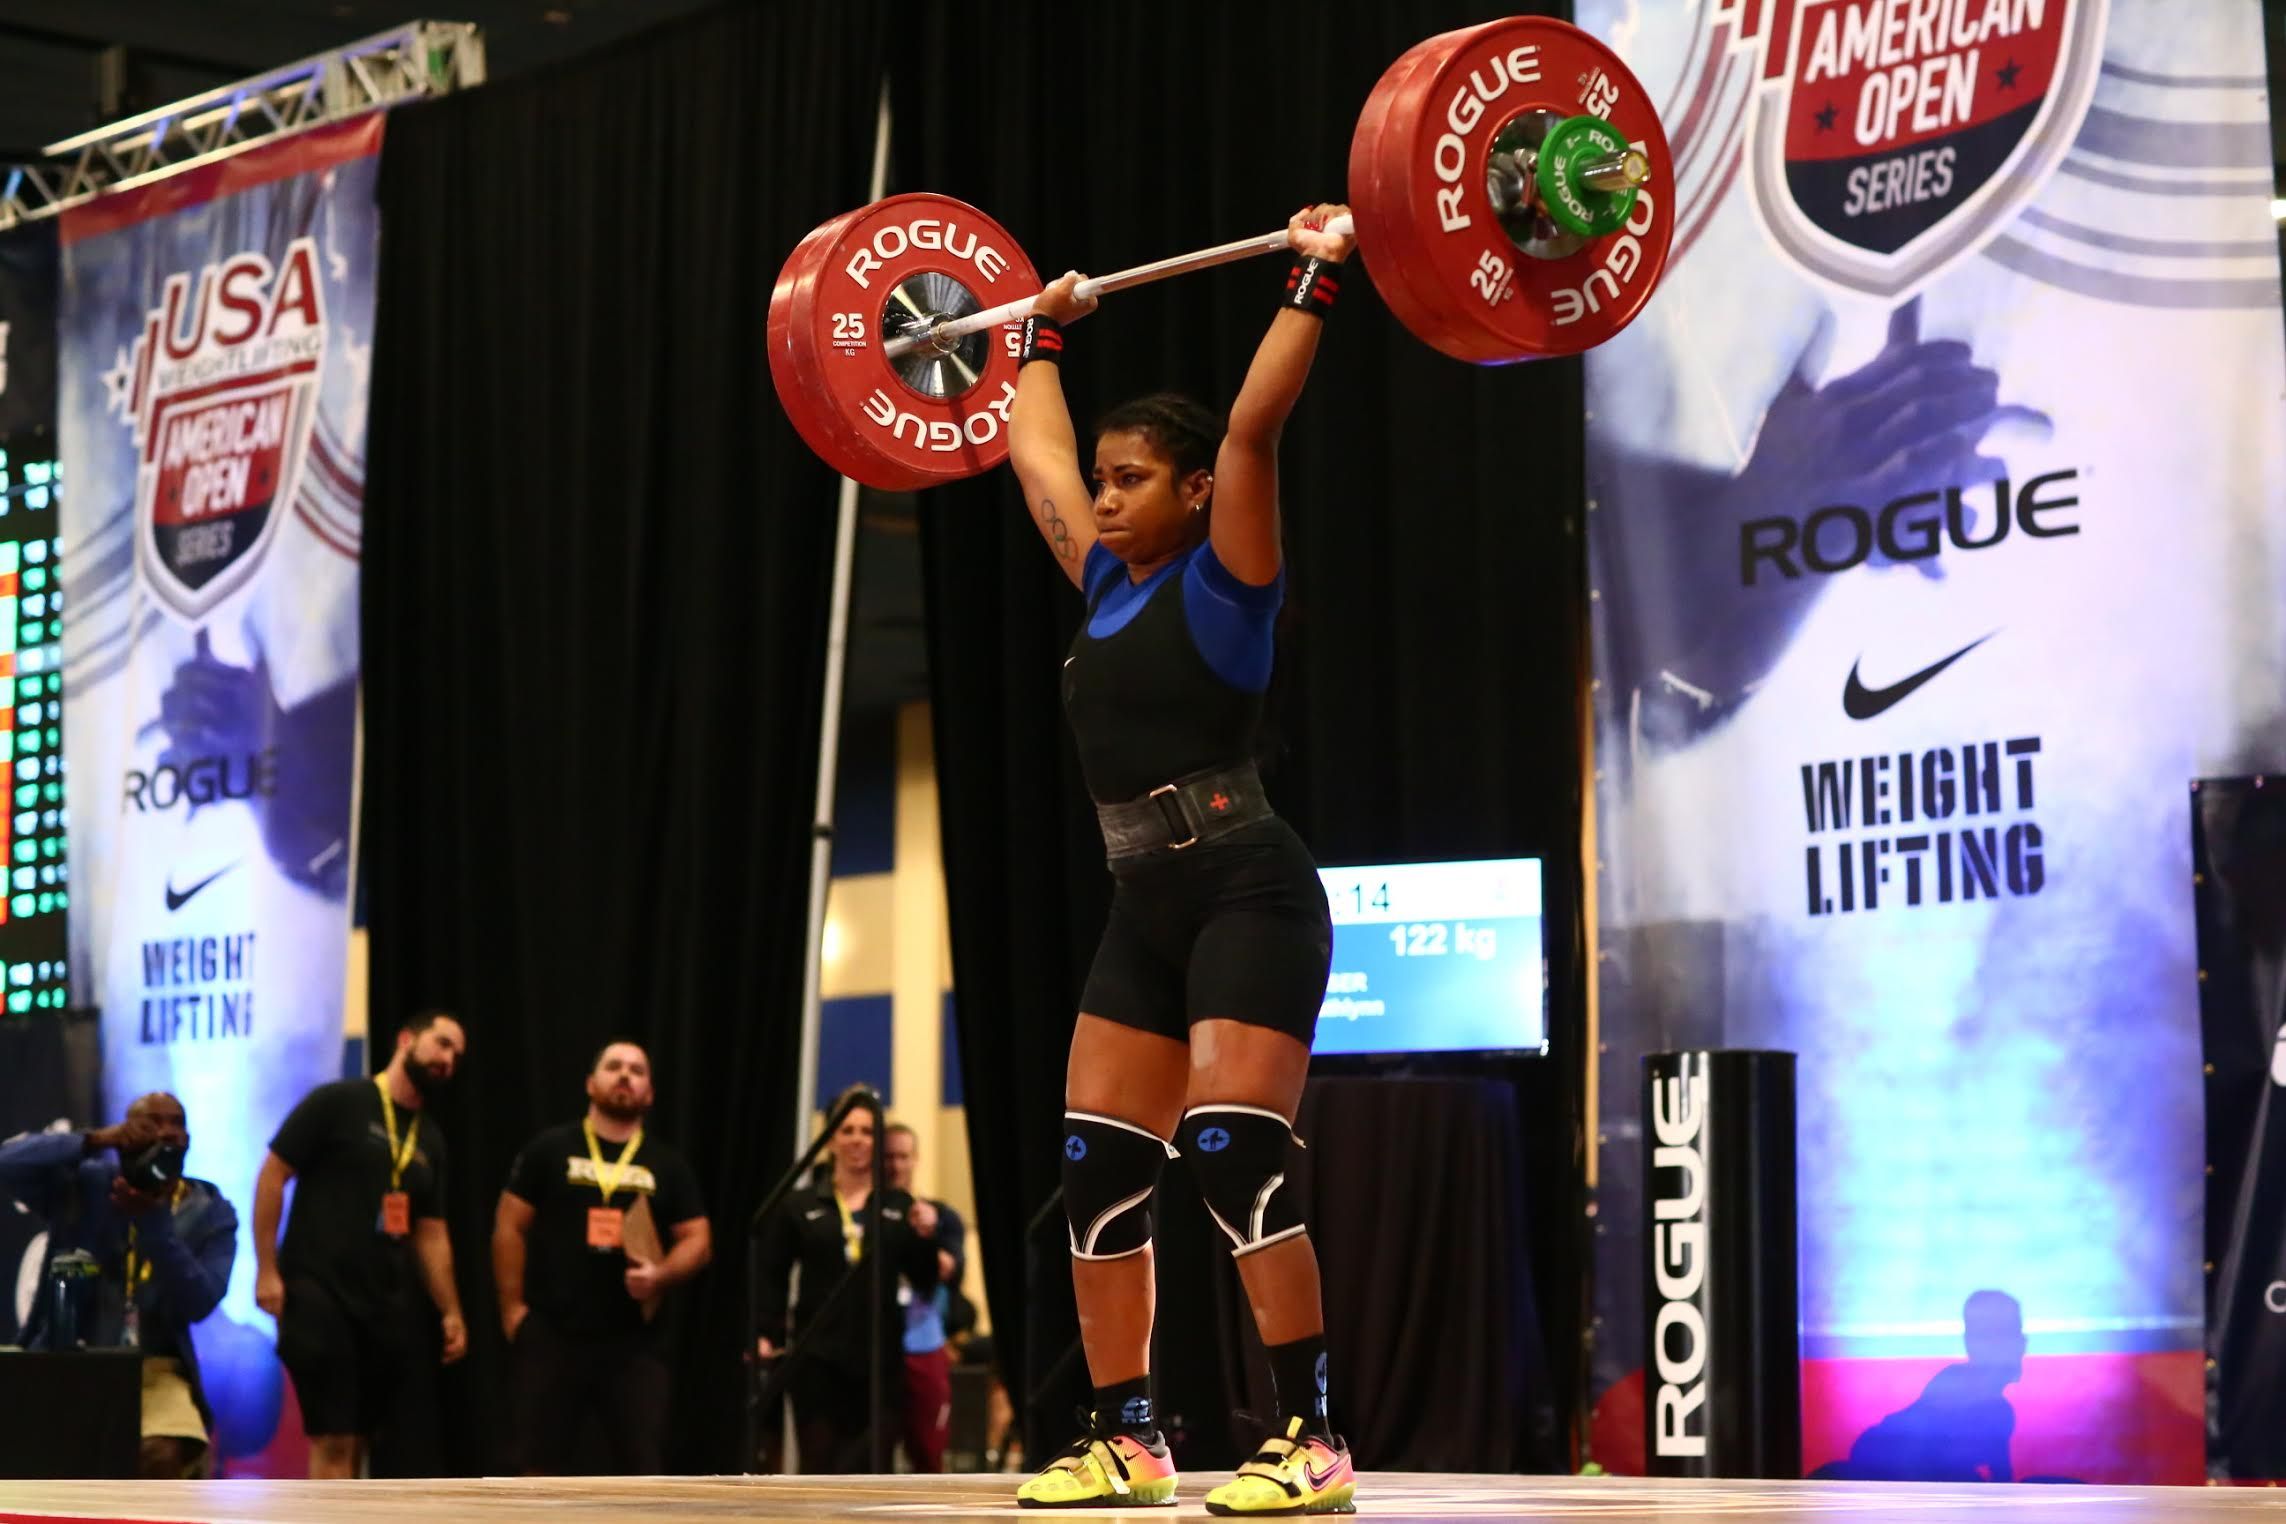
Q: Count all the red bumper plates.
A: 4